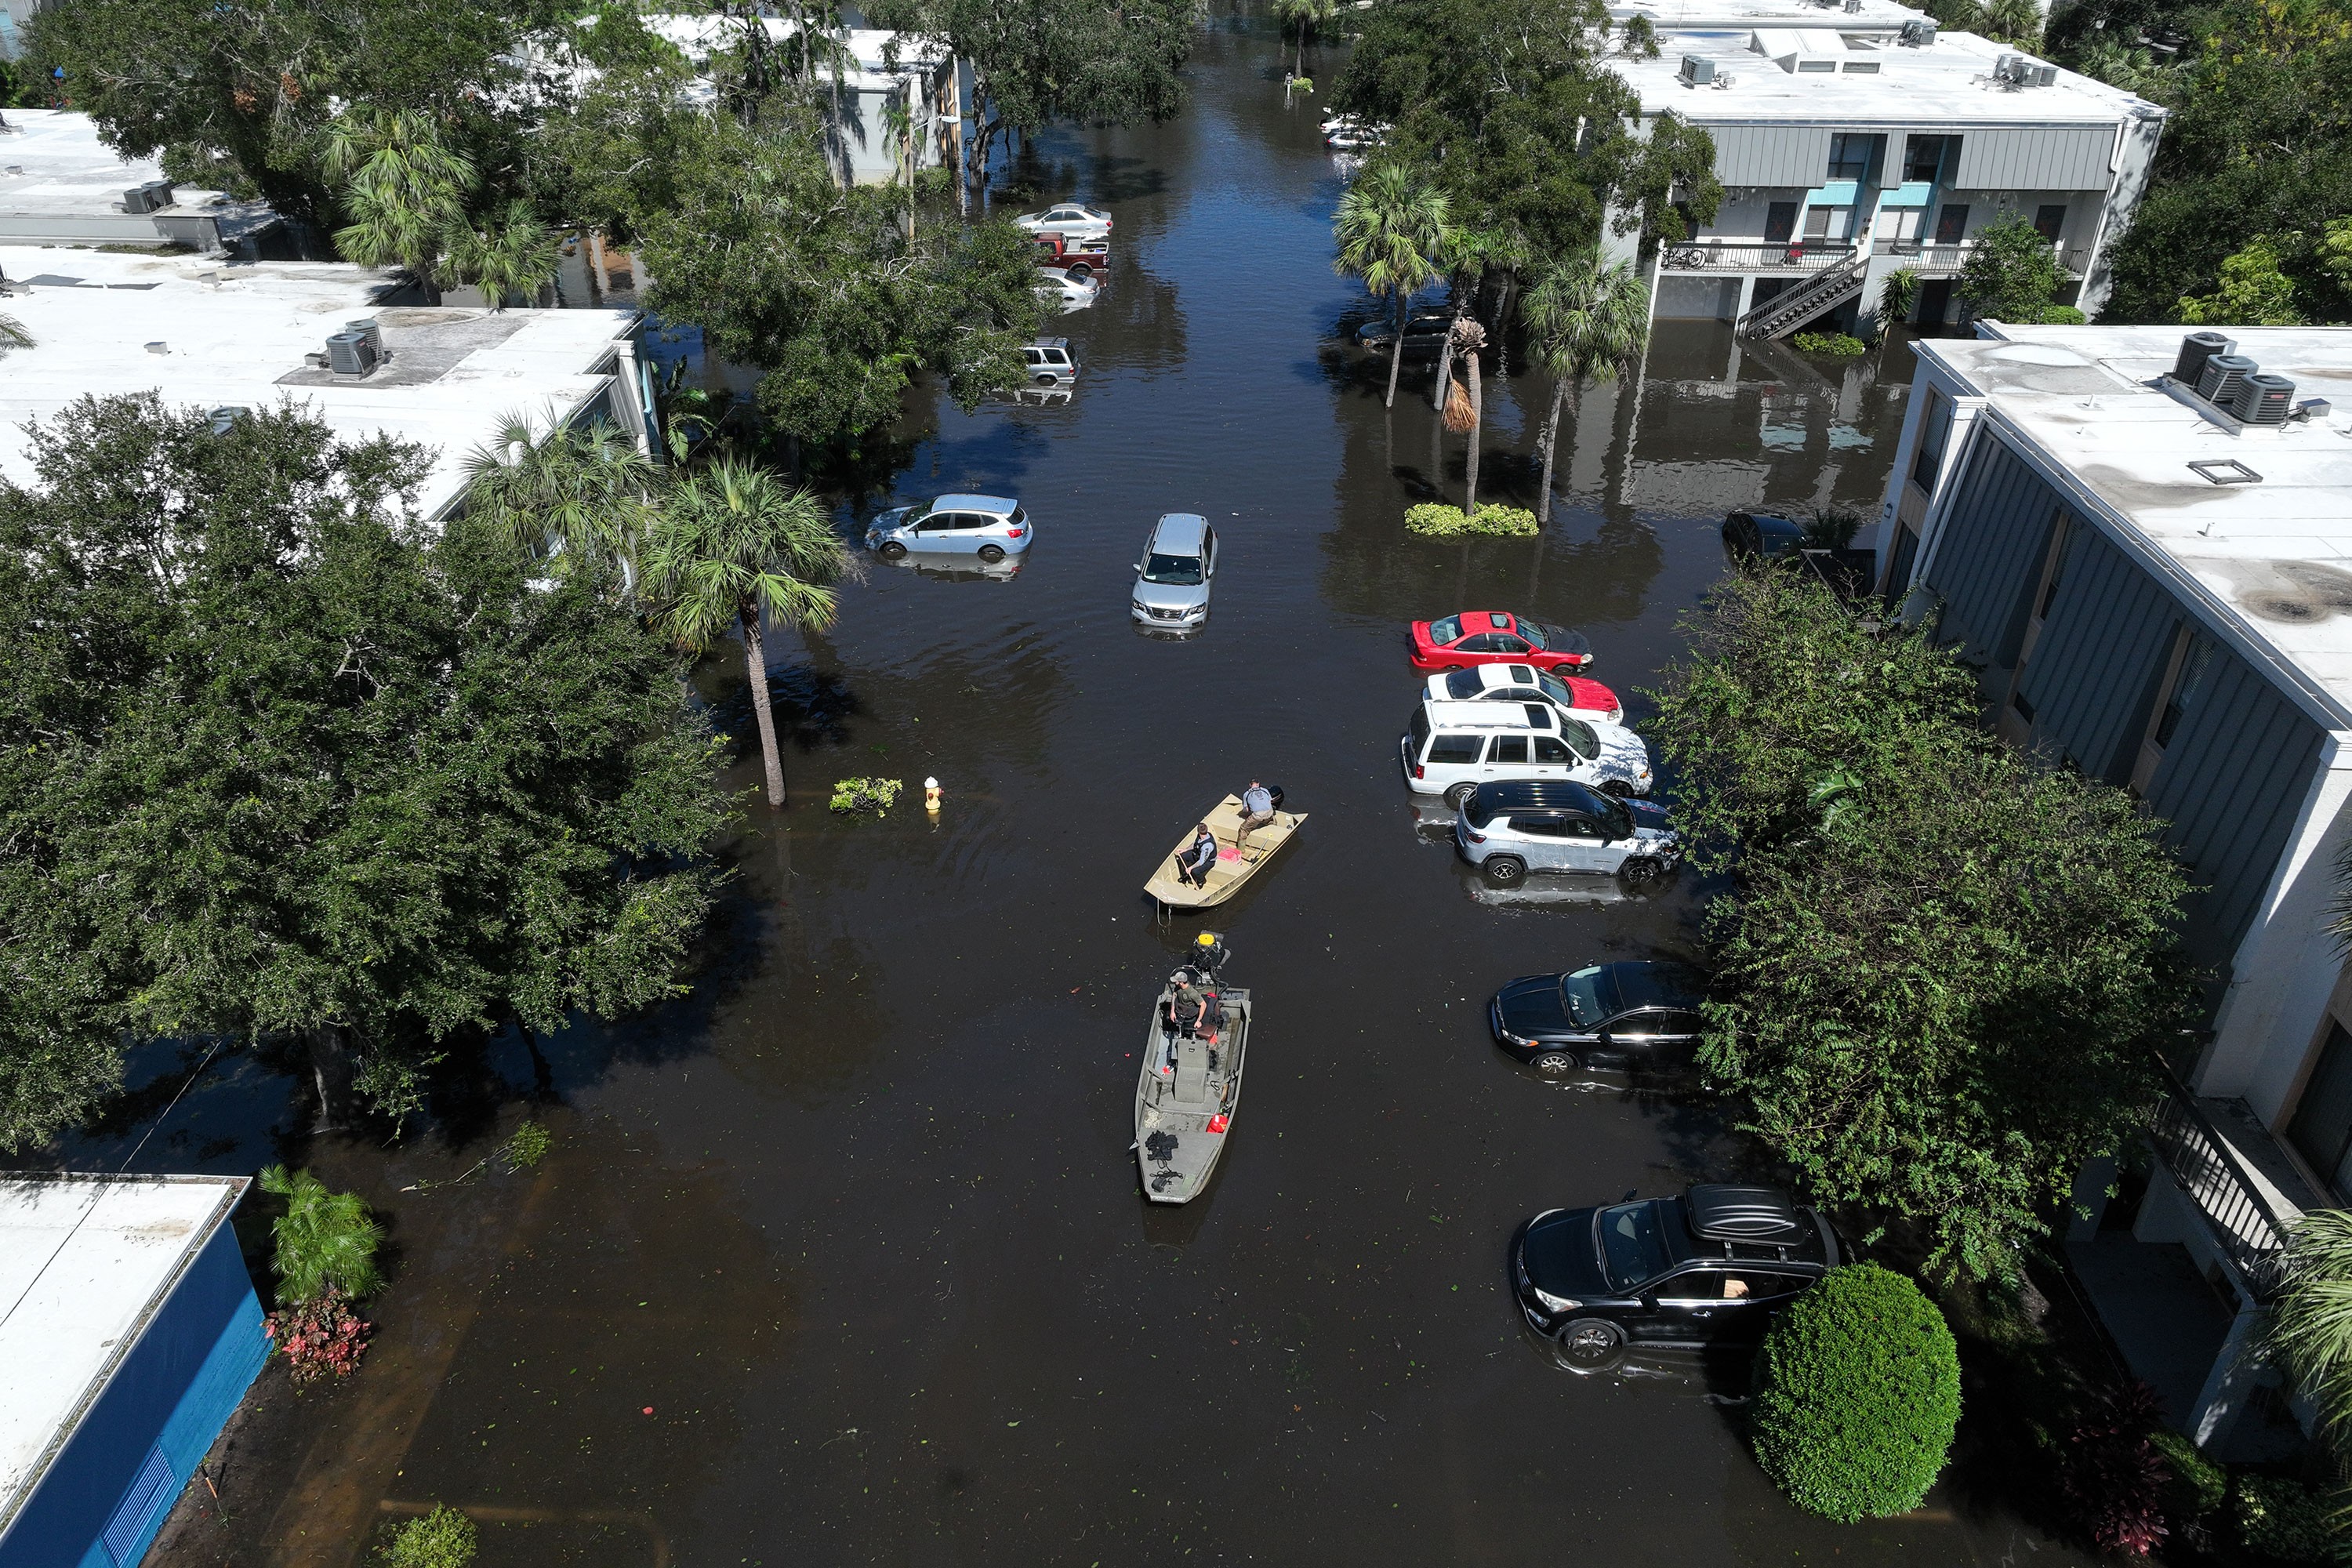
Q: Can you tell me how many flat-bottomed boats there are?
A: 2